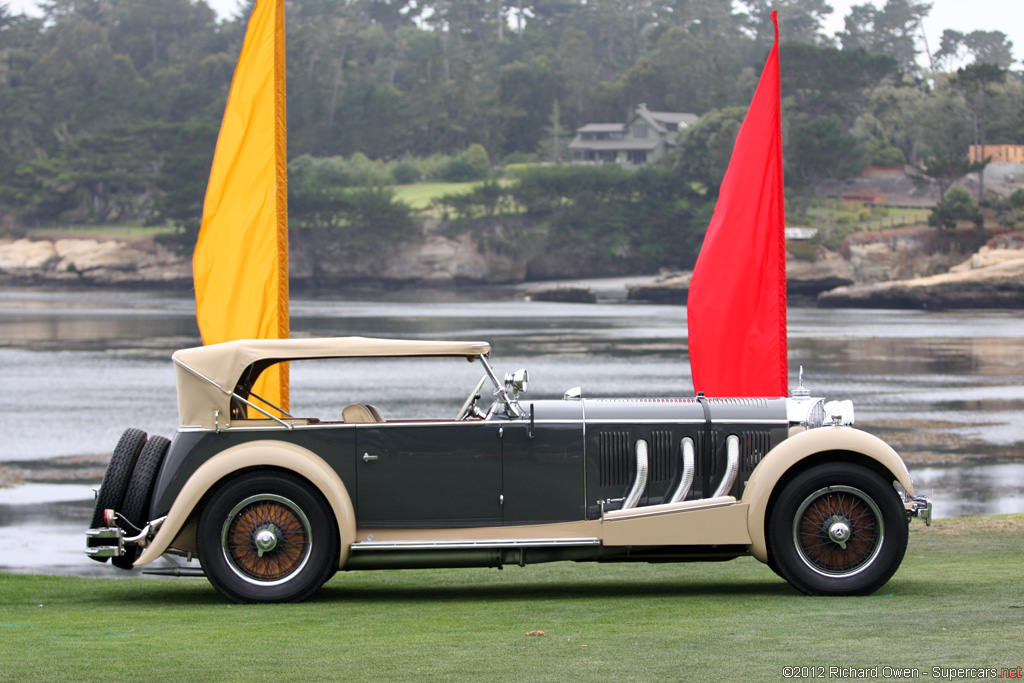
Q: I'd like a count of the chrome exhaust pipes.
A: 3